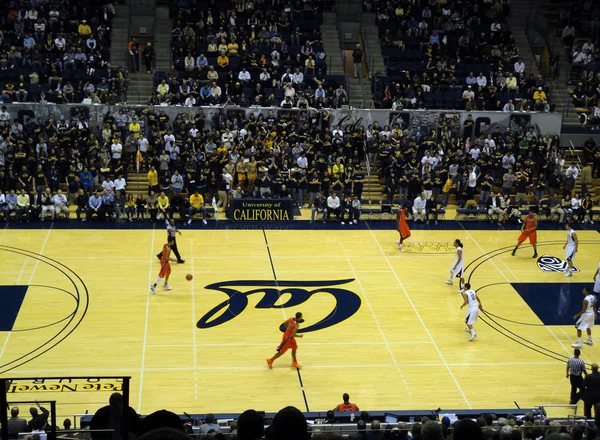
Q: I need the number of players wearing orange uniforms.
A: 5